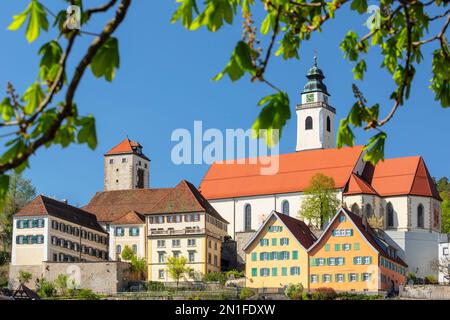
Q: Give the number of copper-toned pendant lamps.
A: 0